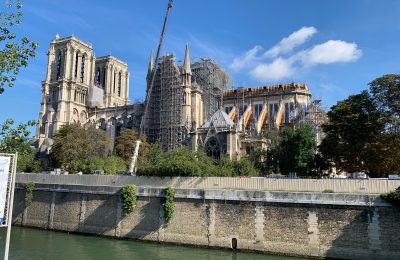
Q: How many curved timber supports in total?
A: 4